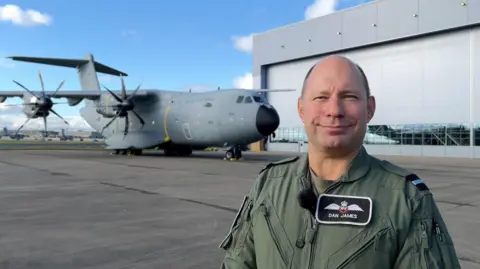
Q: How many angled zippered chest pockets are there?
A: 2